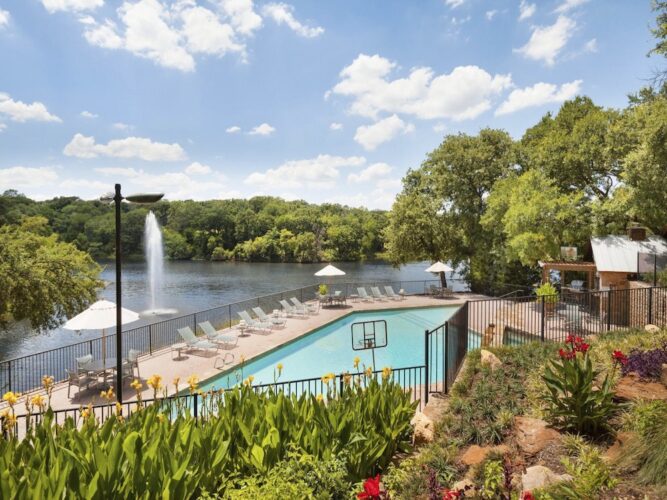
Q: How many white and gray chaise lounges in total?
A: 9